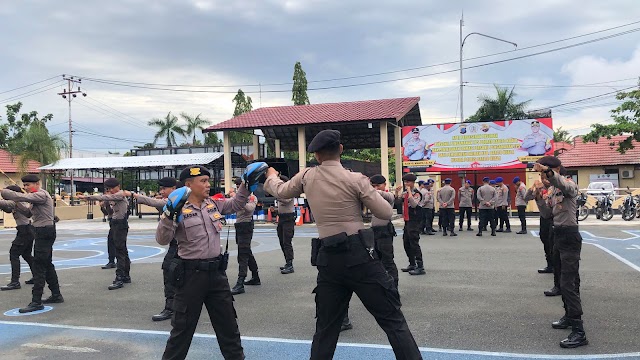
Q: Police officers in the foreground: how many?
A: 2